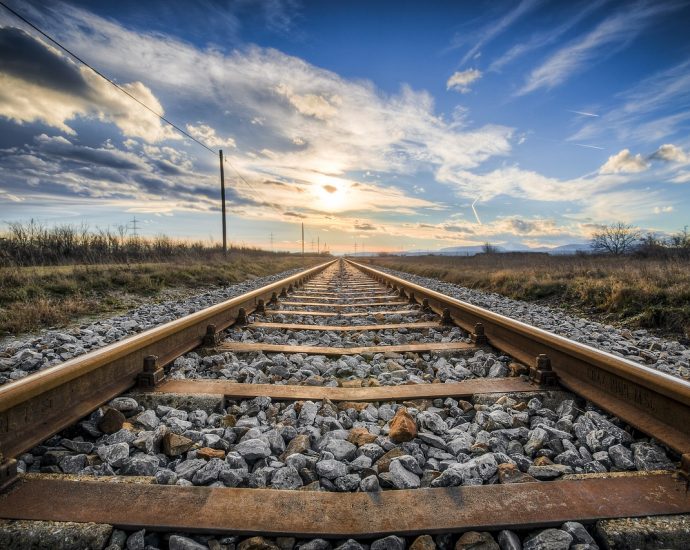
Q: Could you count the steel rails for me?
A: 2